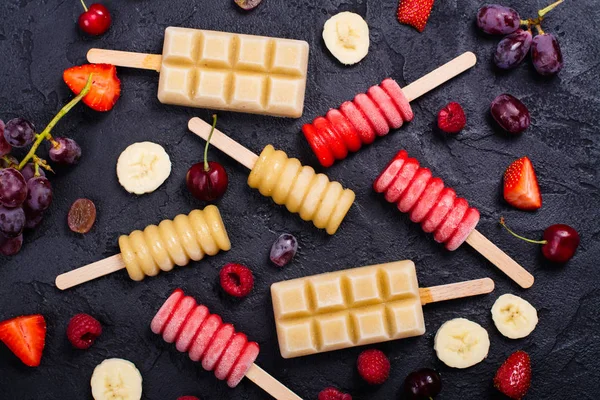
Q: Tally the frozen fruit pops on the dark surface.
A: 7